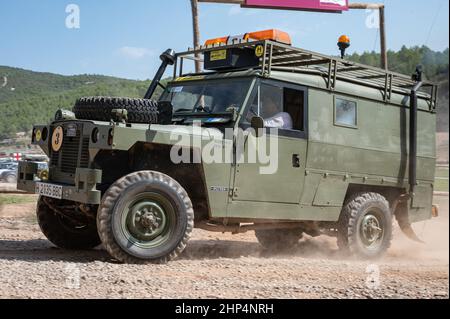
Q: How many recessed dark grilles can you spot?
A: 1